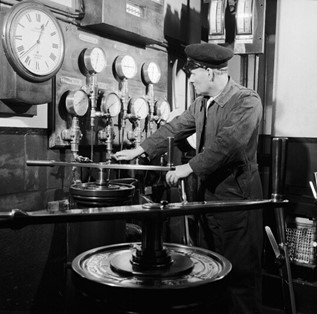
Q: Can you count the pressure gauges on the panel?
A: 7